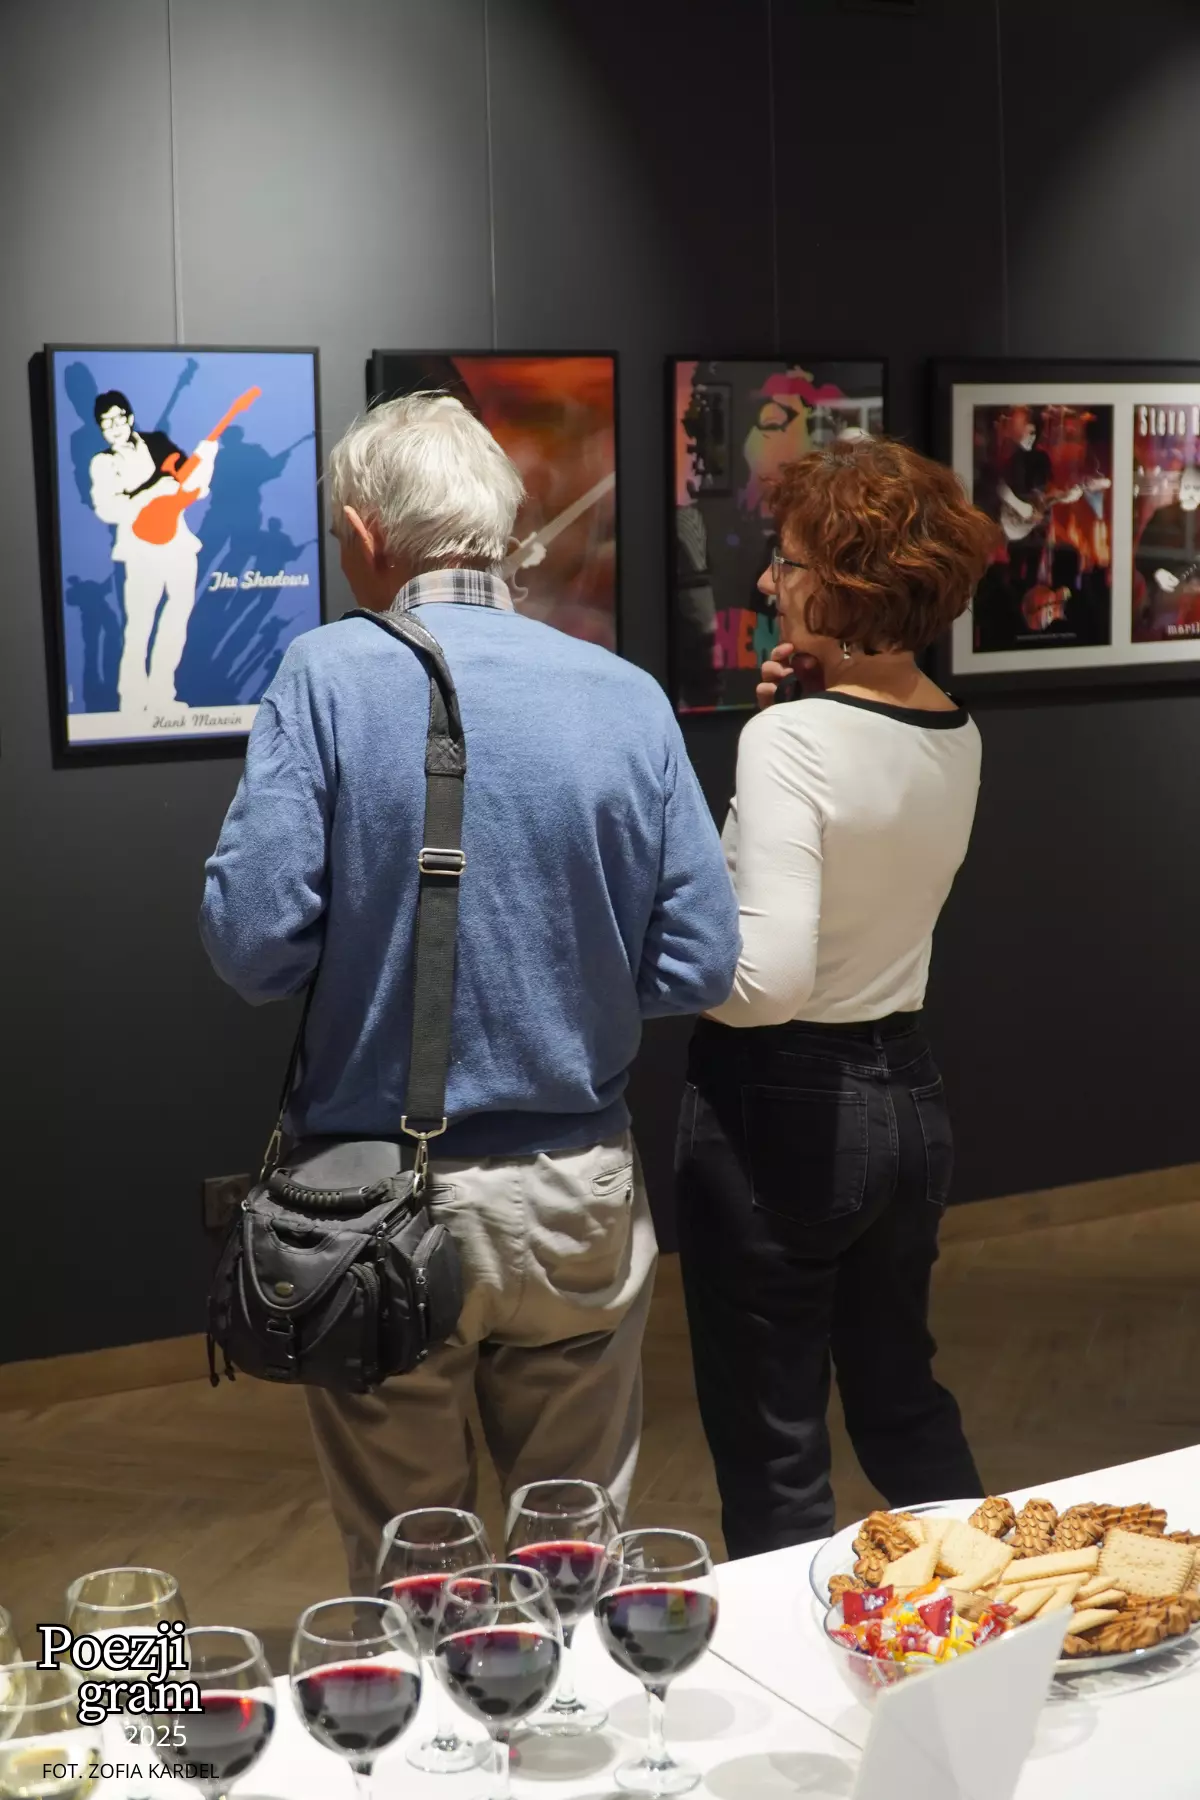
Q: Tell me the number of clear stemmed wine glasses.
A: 9